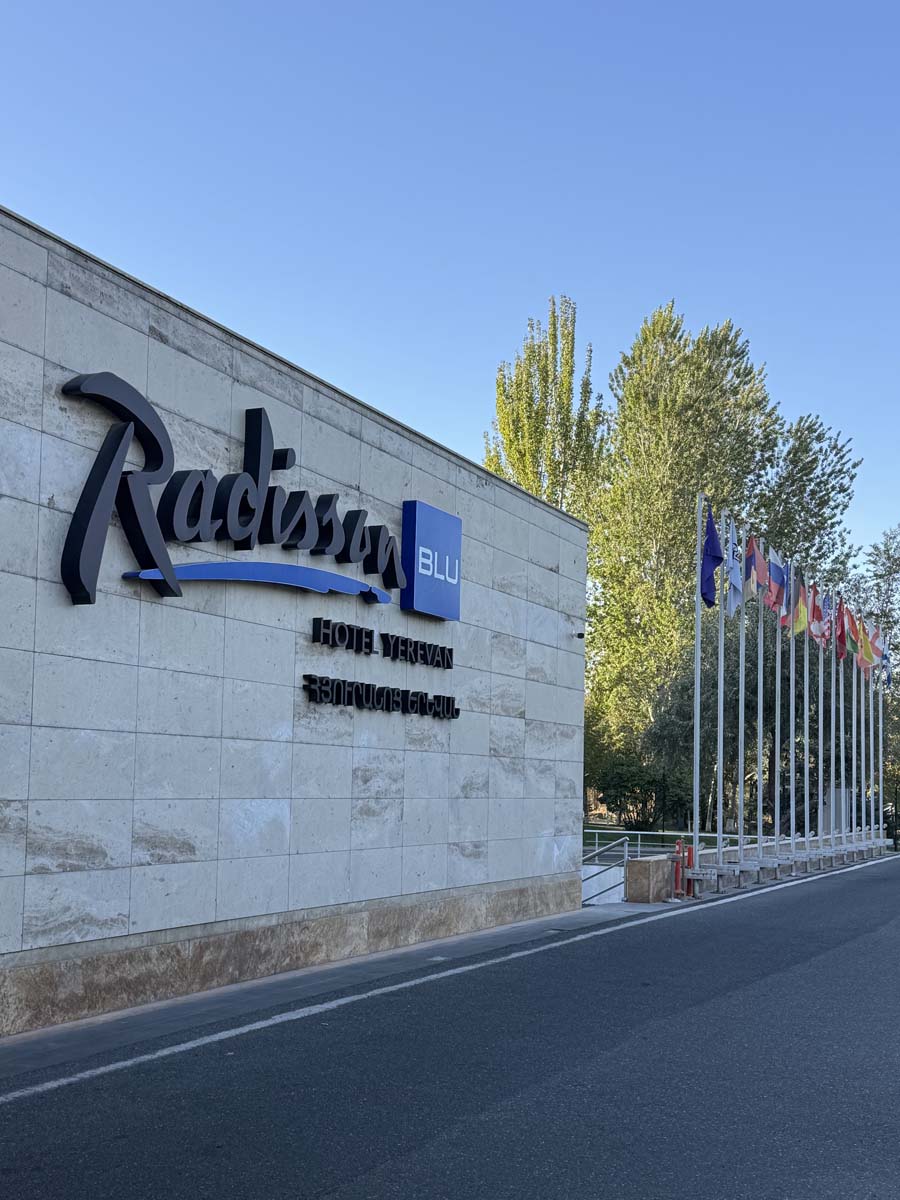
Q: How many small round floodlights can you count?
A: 14